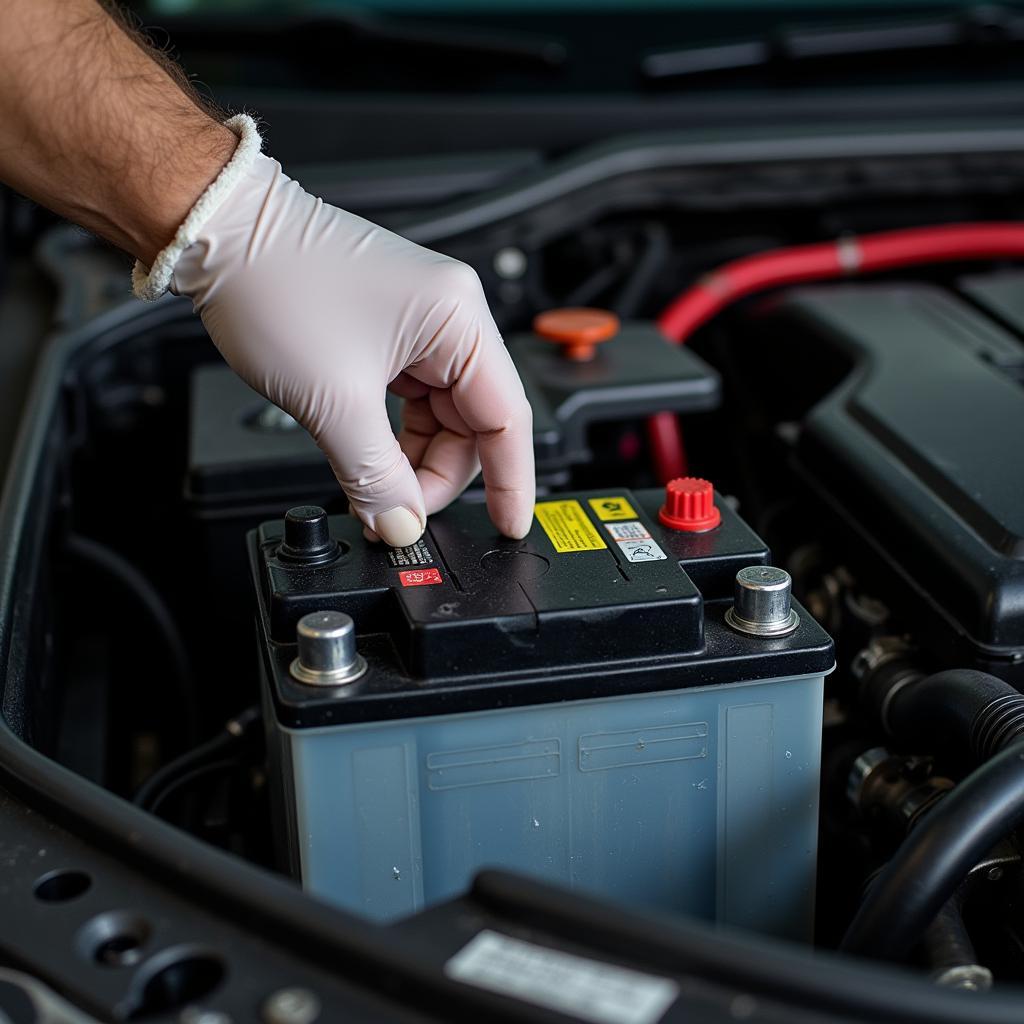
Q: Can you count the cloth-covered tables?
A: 0